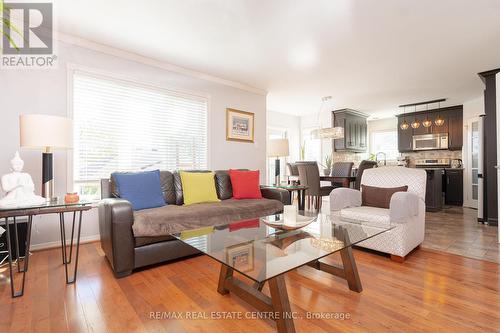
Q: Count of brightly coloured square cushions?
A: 3